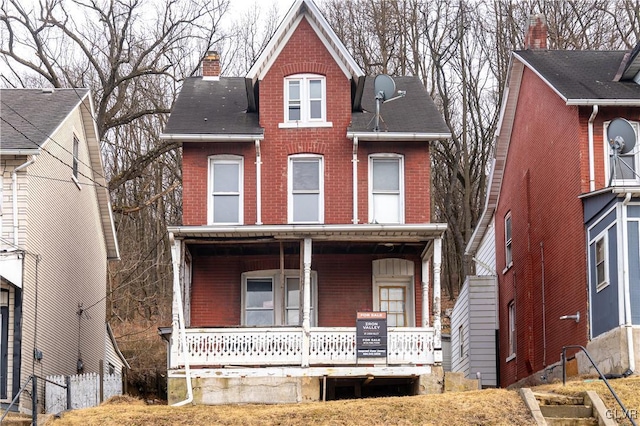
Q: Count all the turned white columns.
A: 4